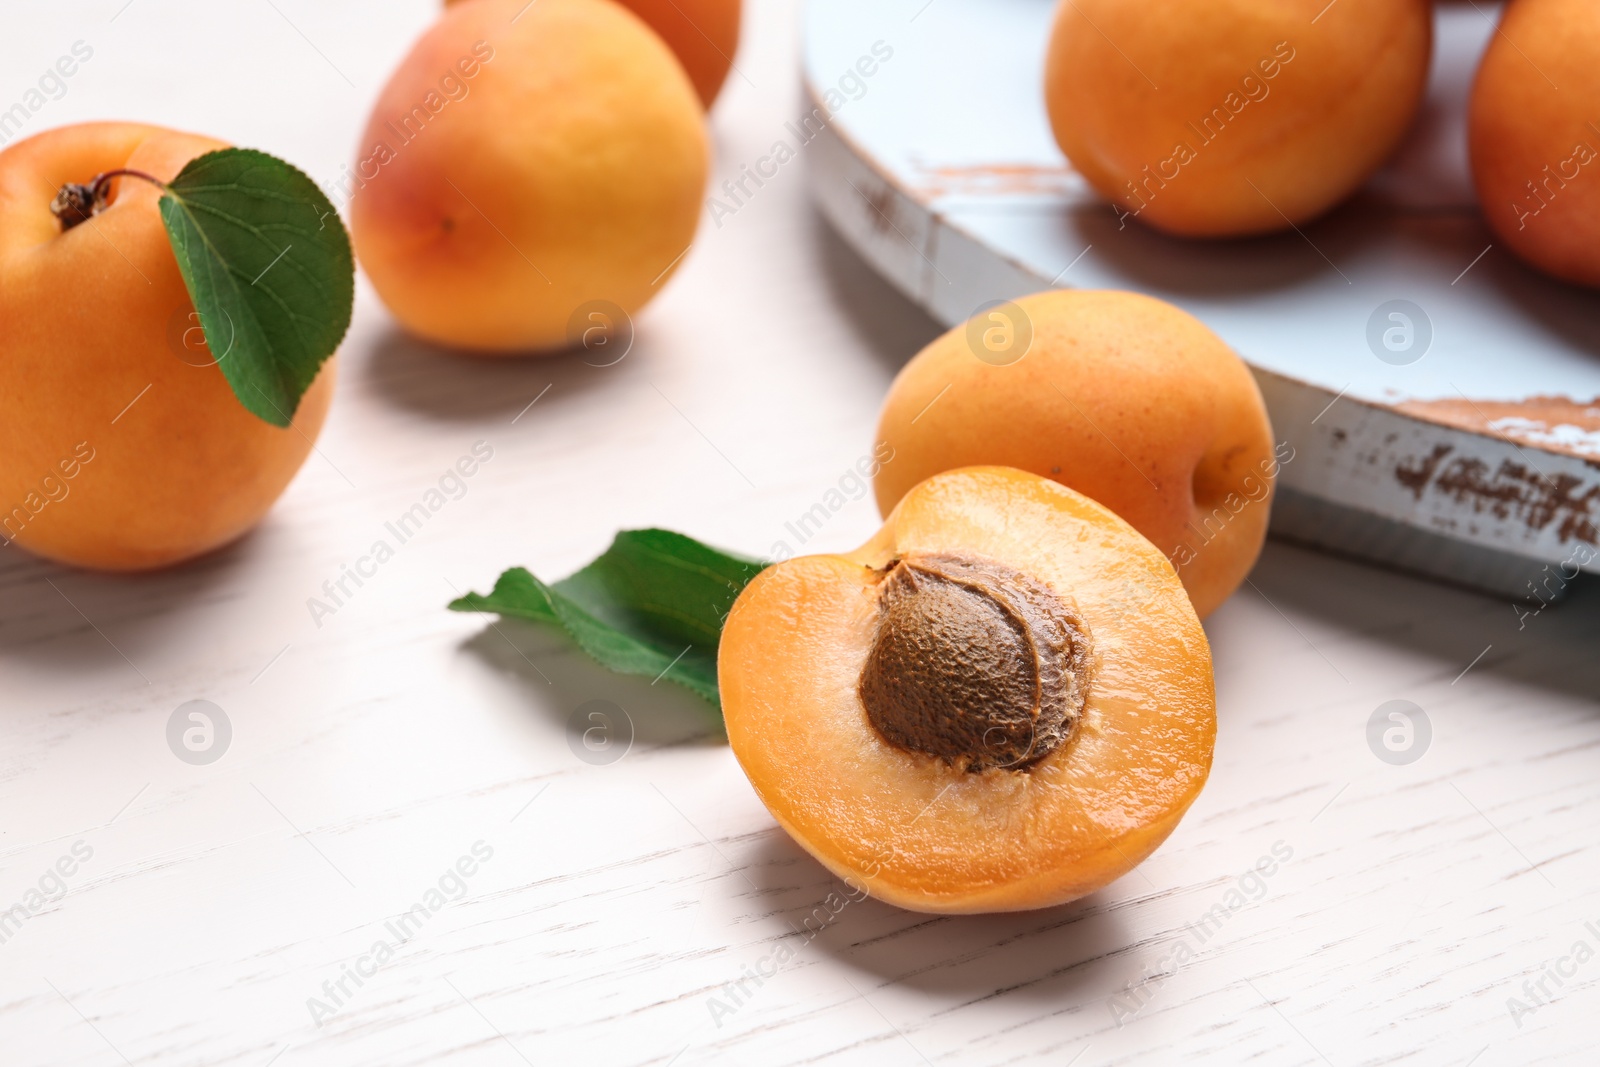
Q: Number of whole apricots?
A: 6